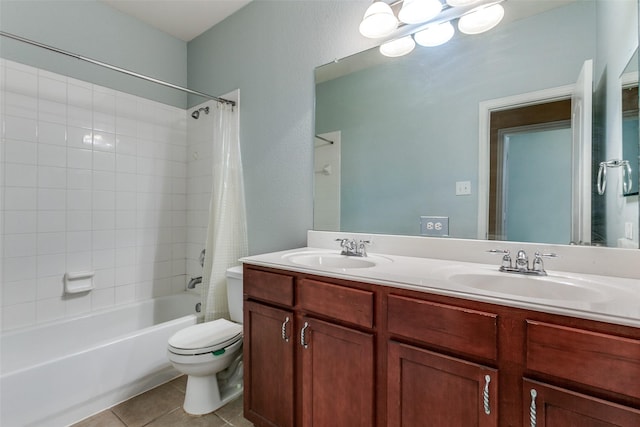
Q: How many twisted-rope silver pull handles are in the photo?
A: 4